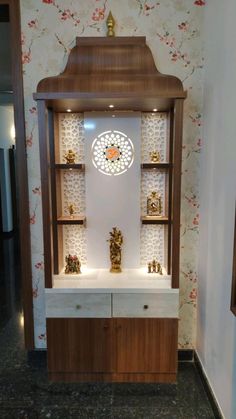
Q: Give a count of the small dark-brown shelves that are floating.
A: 4